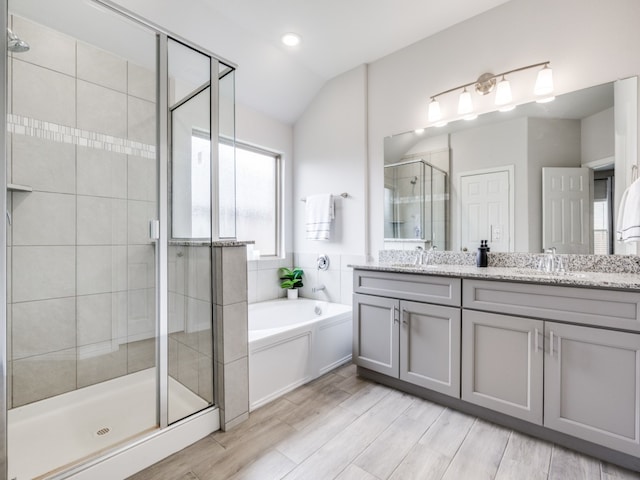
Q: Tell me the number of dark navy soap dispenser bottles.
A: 1